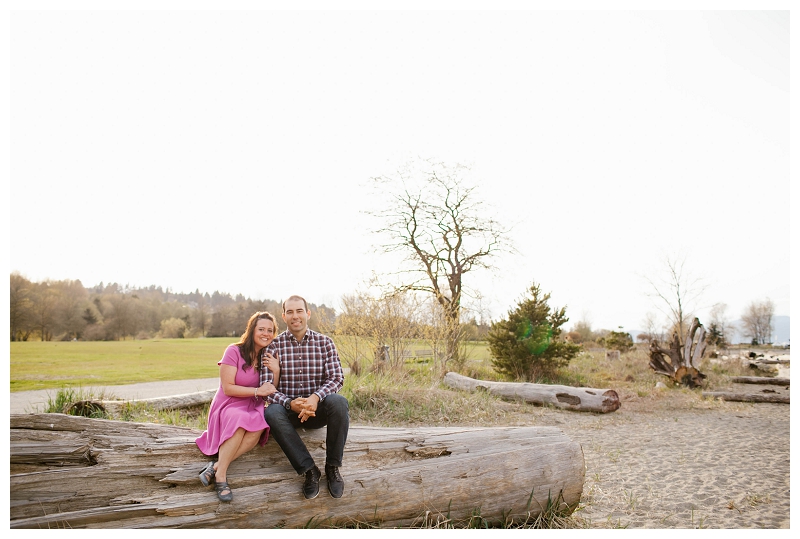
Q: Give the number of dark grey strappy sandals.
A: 2